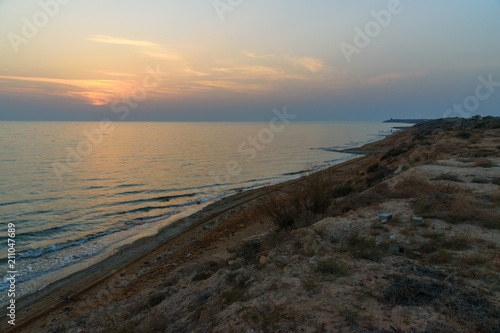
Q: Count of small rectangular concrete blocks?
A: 3